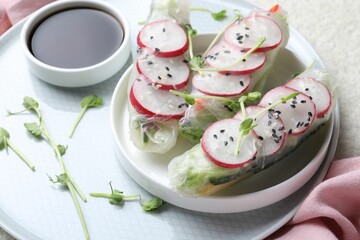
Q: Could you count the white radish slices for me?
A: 10